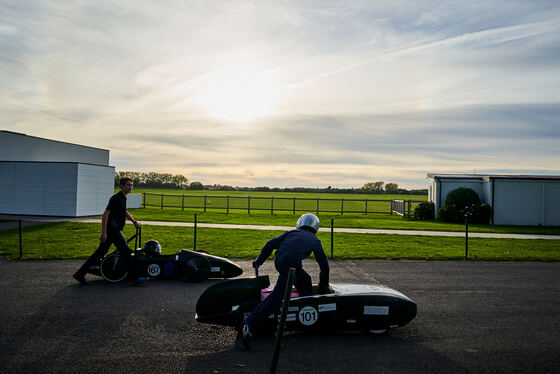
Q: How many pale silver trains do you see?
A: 0